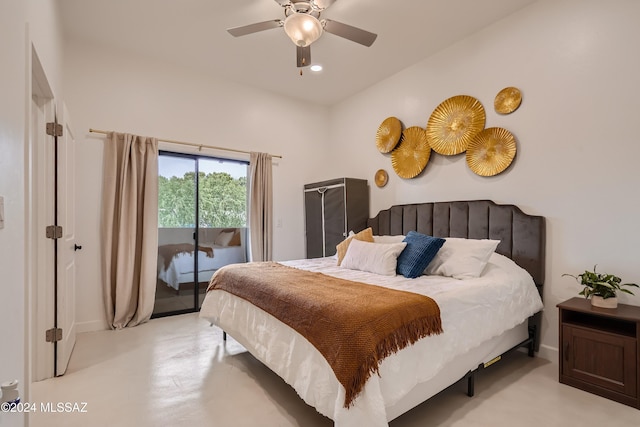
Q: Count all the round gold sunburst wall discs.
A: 6